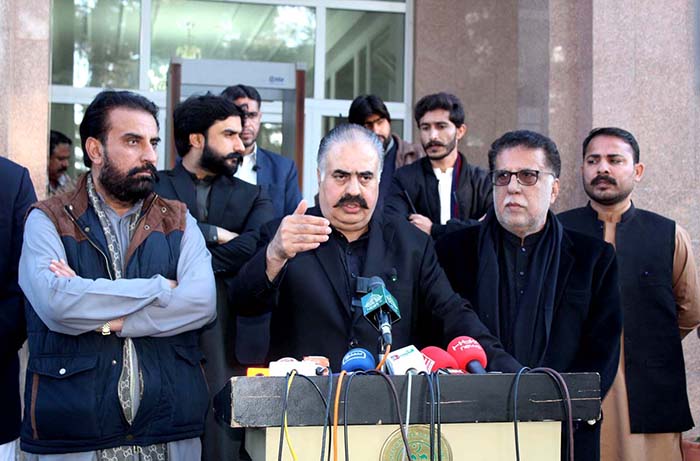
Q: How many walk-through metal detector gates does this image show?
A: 1